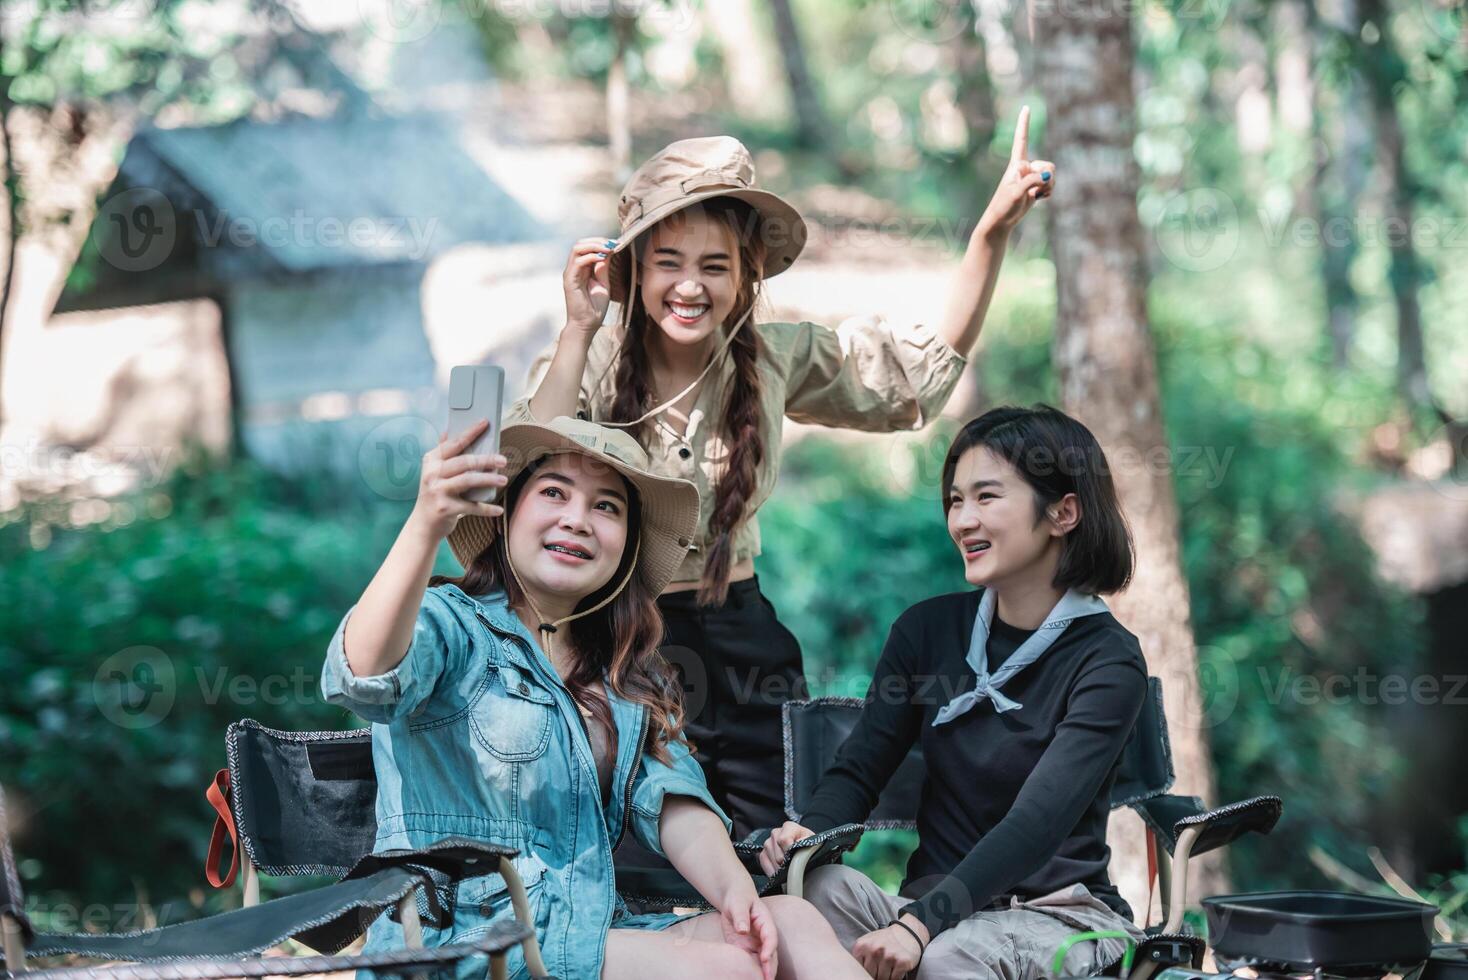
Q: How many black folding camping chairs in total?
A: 3